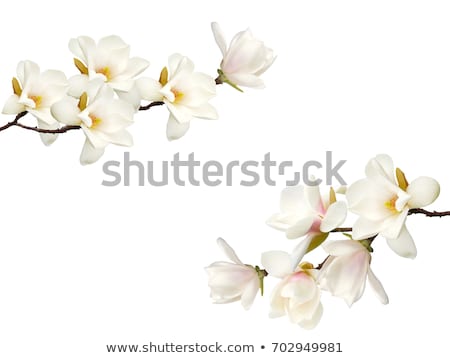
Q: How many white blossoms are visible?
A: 10